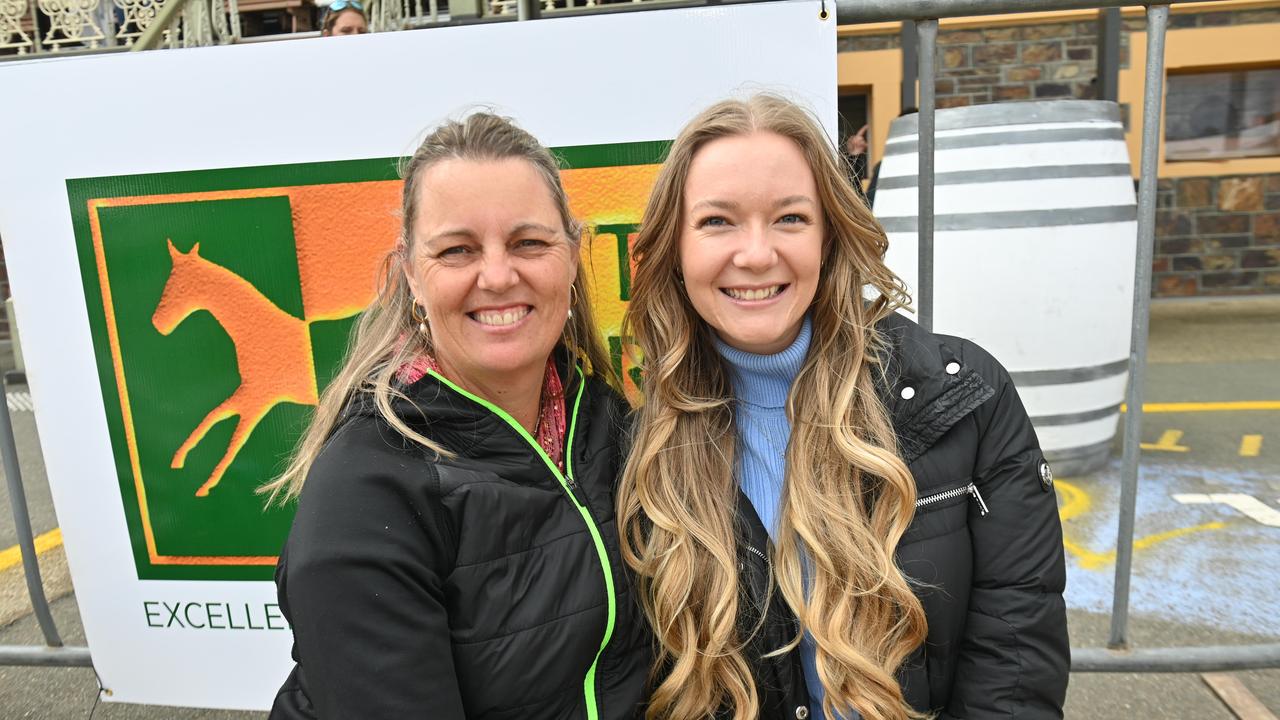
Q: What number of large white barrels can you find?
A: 1